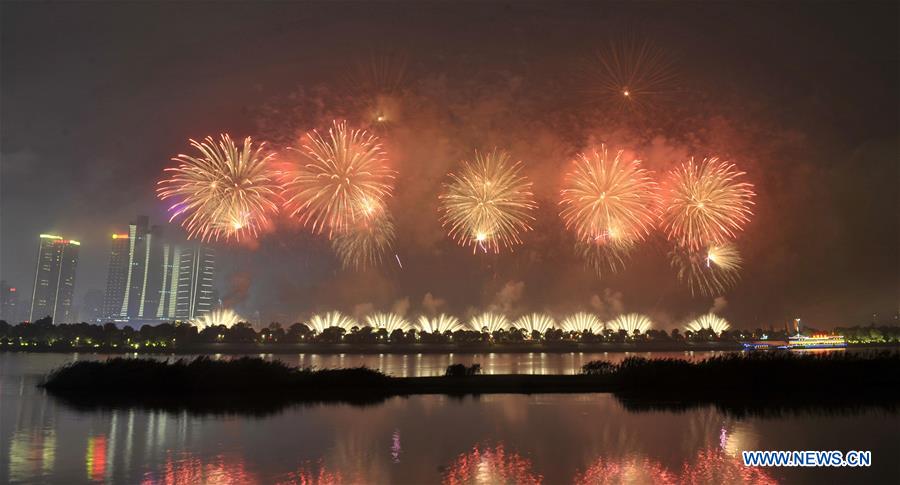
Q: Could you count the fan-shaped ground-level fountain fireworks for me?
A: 9